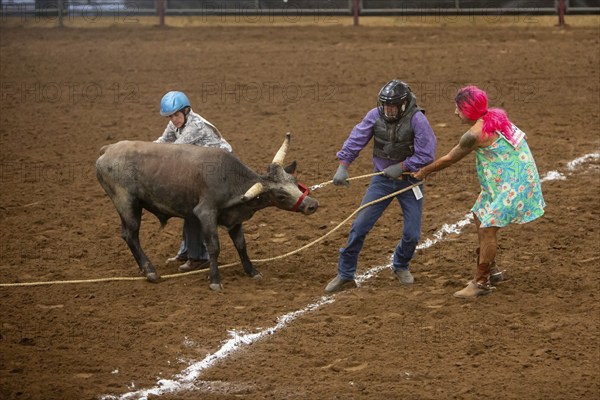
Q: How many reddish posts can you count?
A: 3